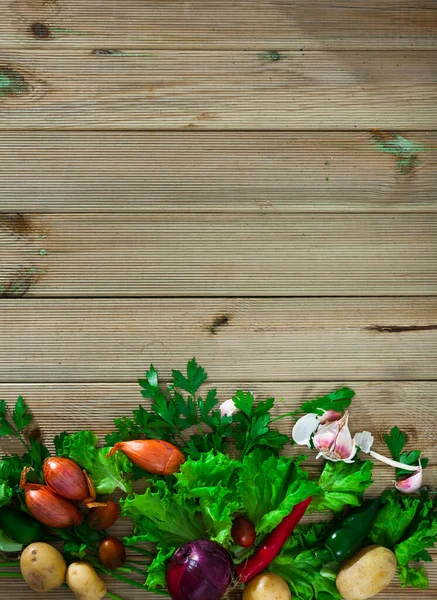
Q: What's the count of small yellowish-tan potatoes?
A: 4